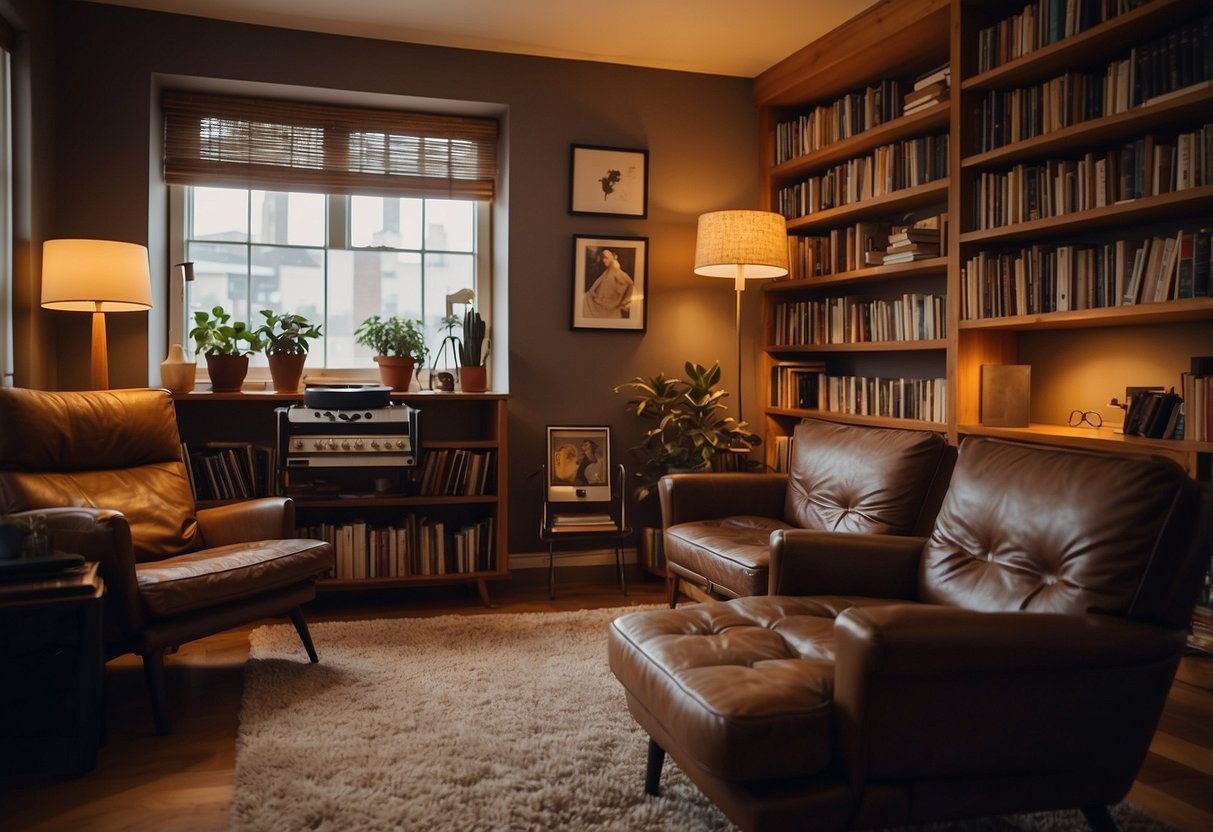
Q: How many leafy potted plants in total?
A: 4